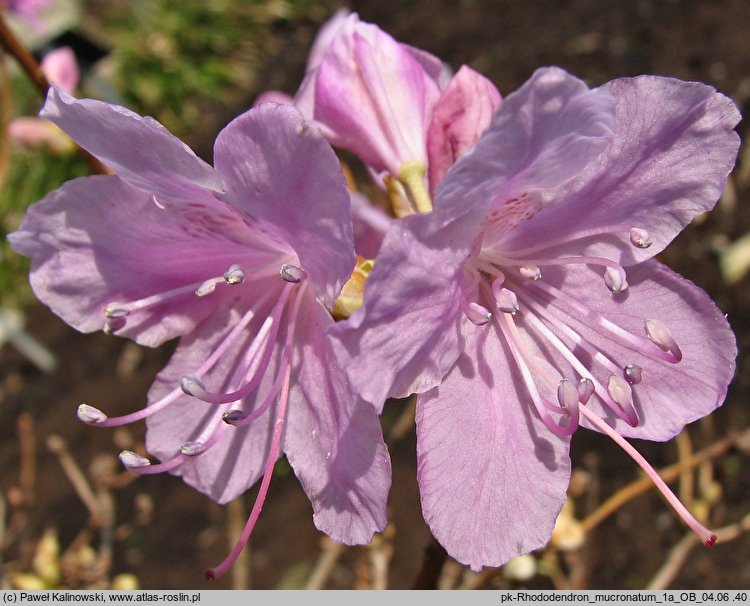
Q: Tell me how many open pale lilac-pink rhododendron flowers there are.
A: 2